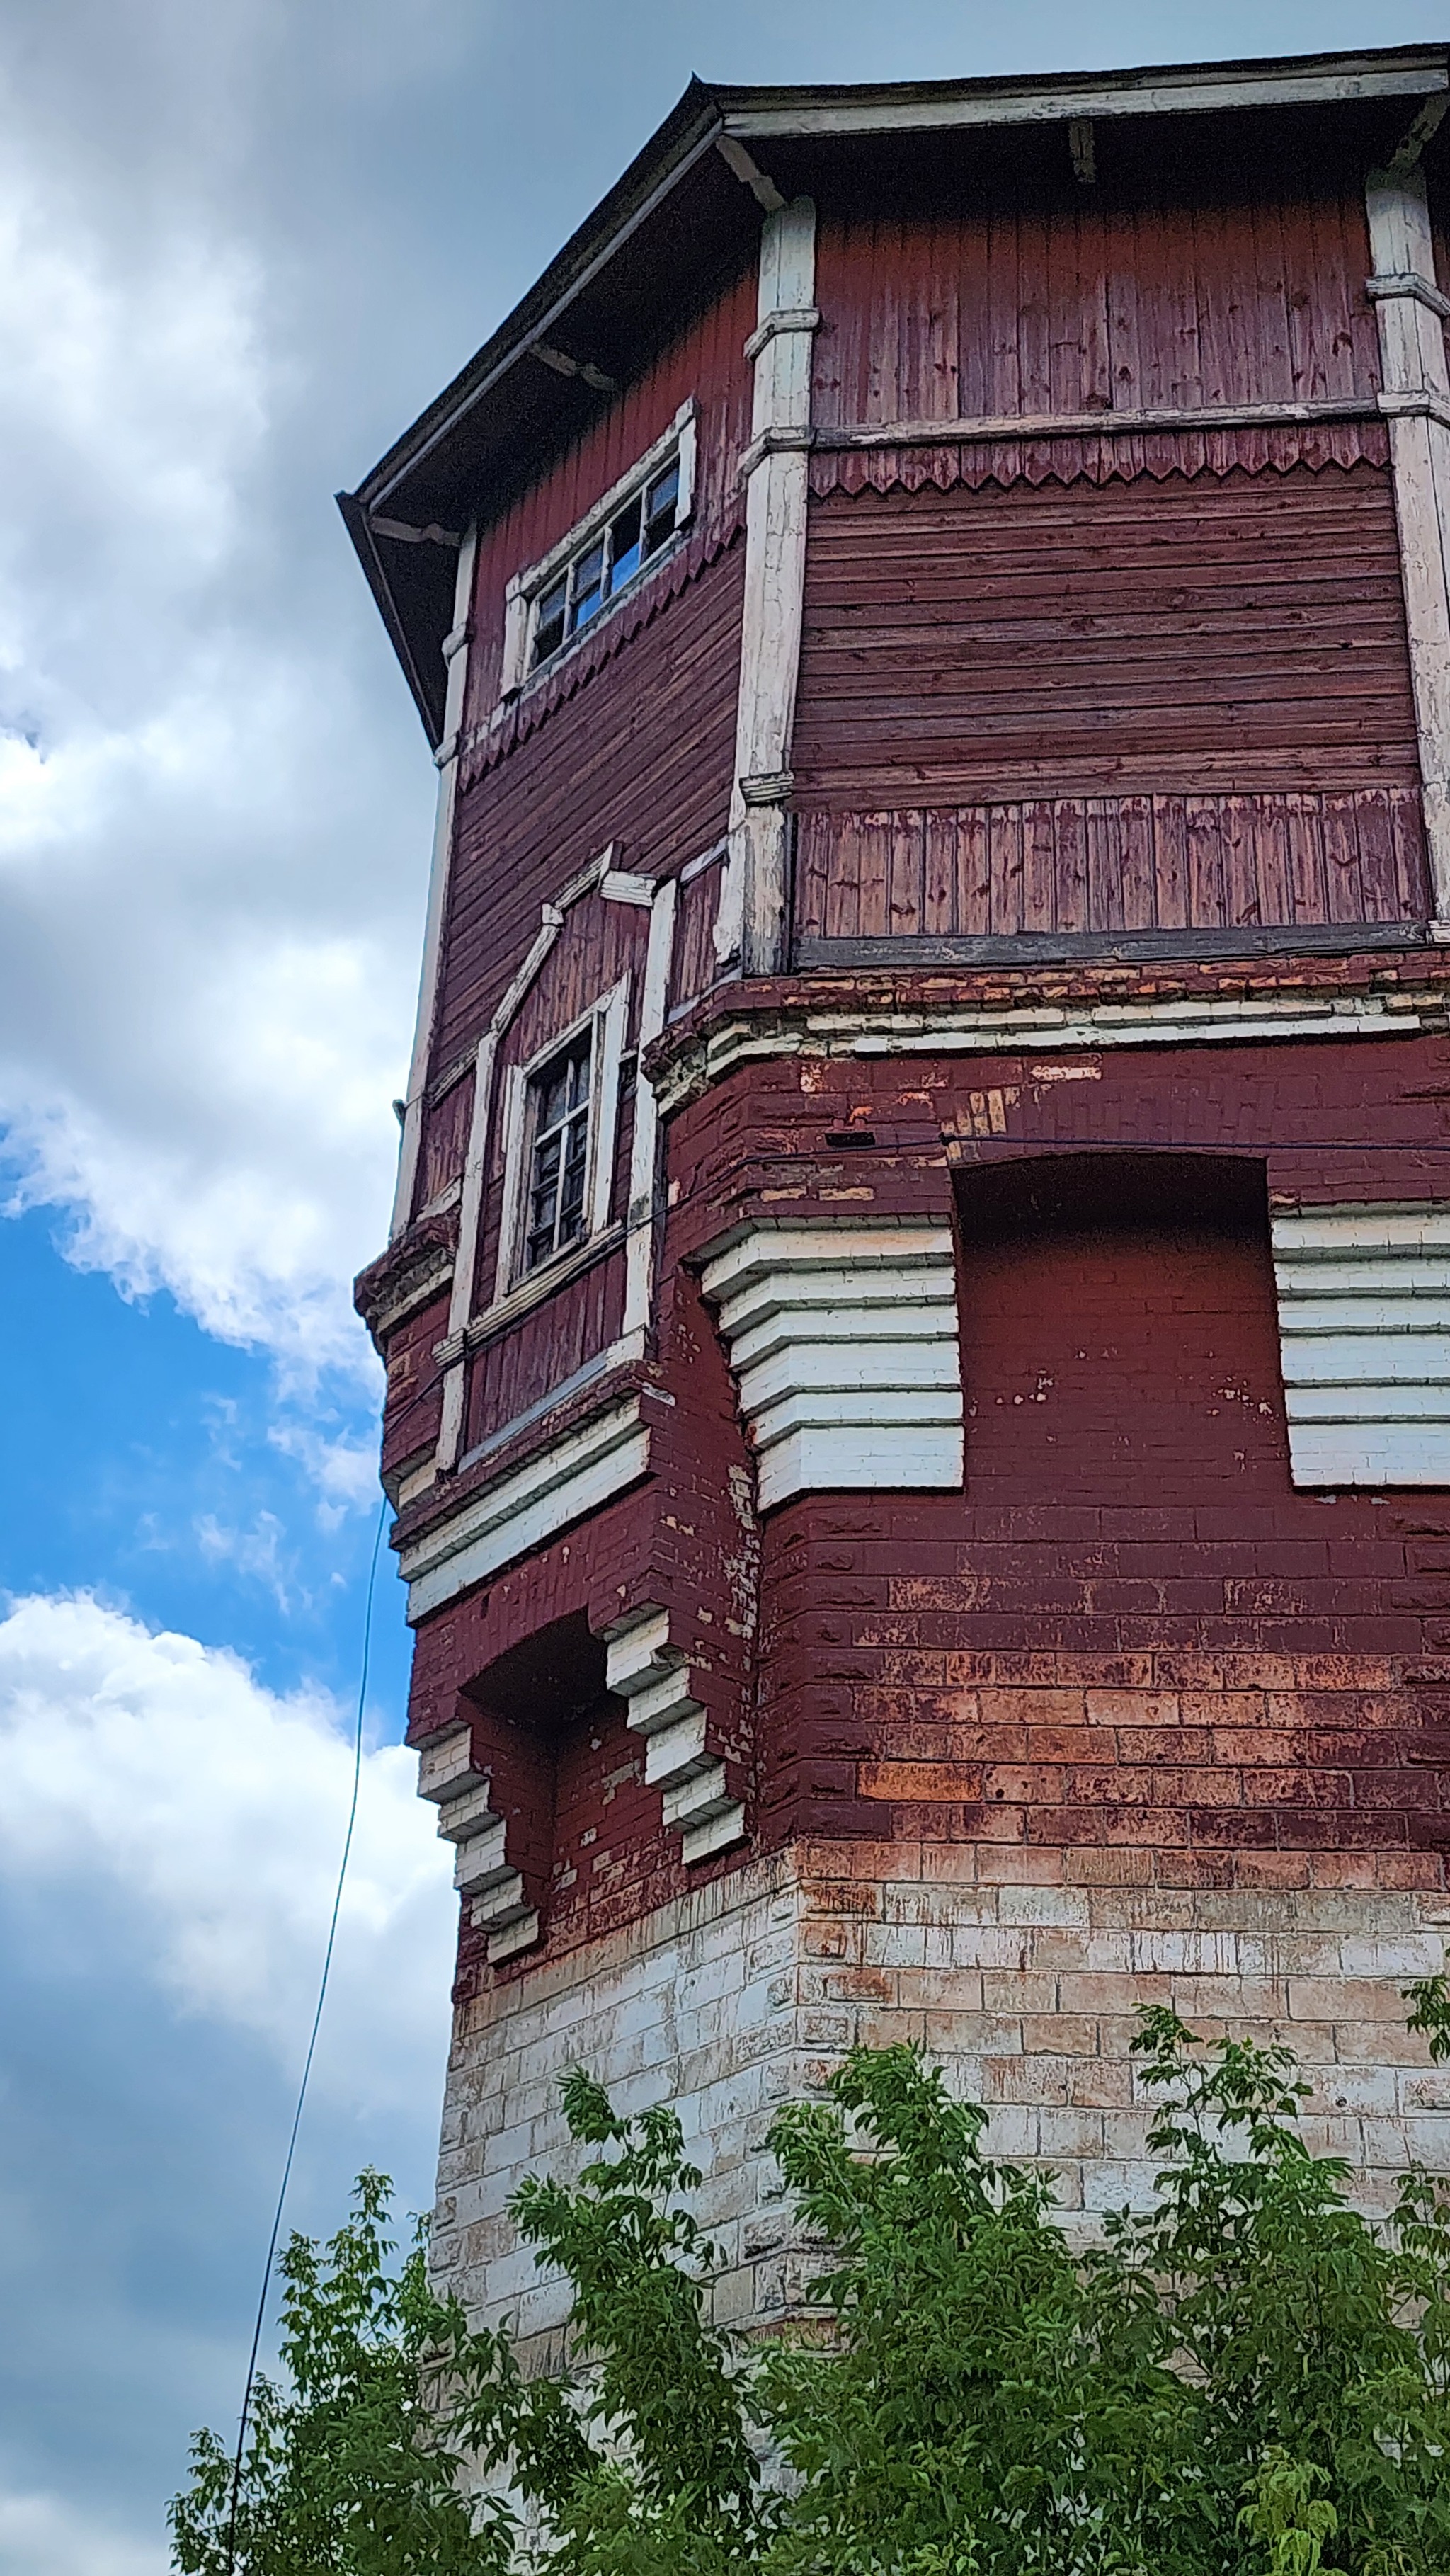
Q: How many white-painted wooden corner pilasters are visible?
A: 3